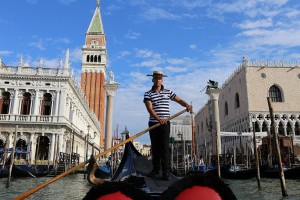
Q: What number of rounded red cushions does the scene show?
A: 2